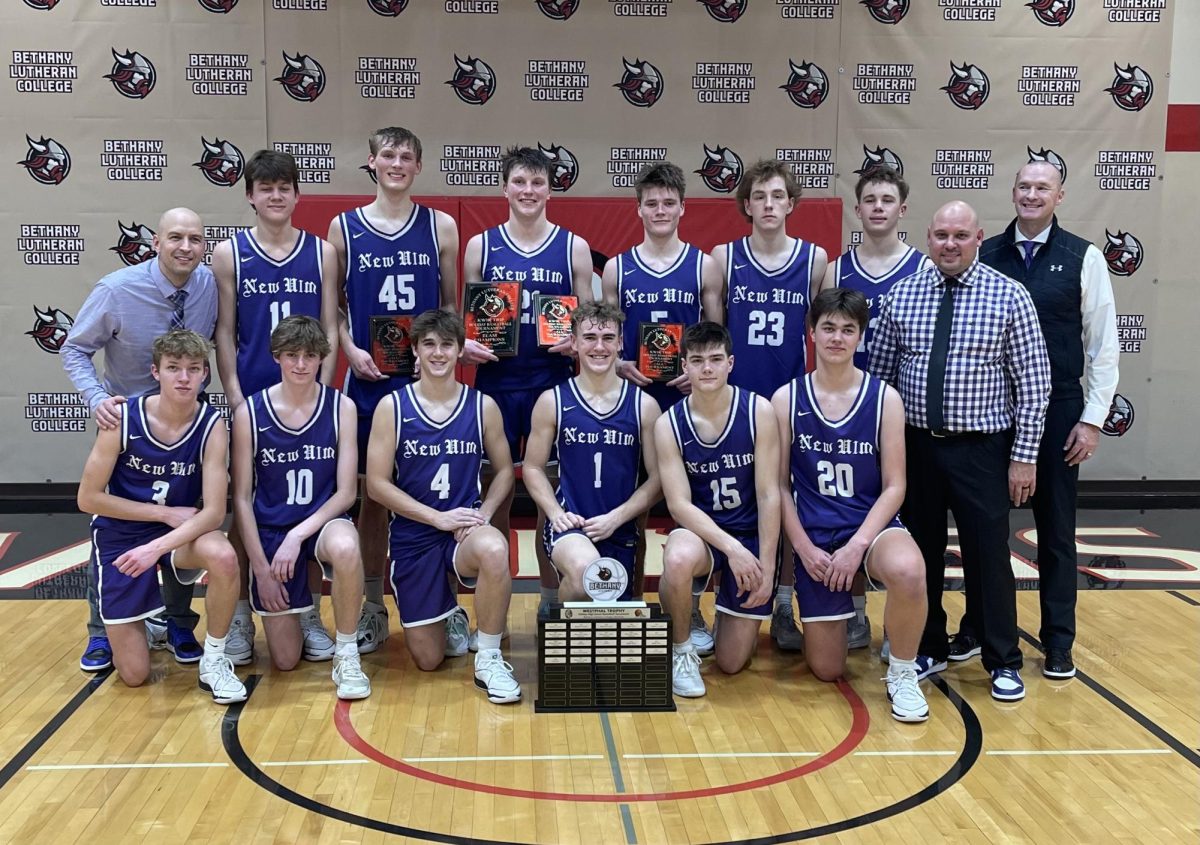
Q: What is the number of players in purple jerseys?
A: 12